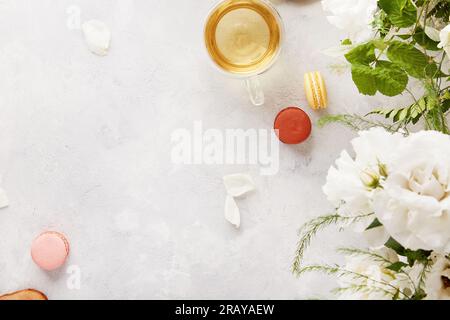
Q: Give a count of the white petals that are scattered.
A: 4